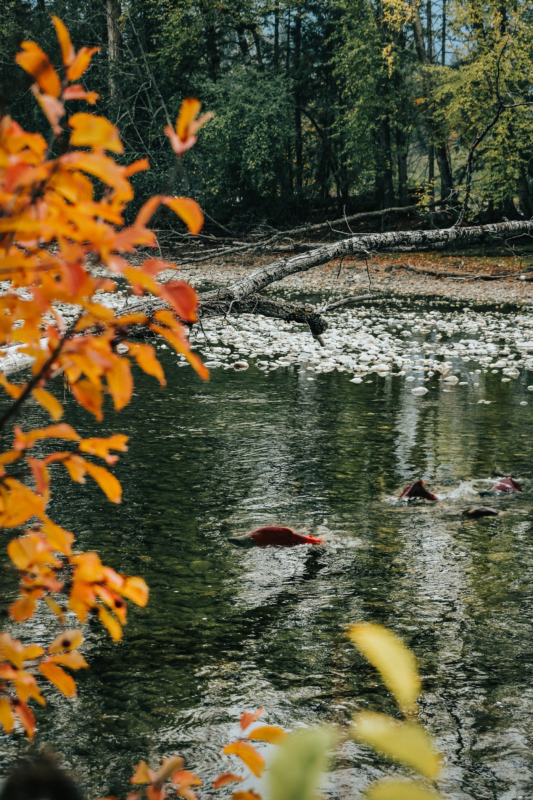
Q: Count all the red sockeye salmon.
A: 3